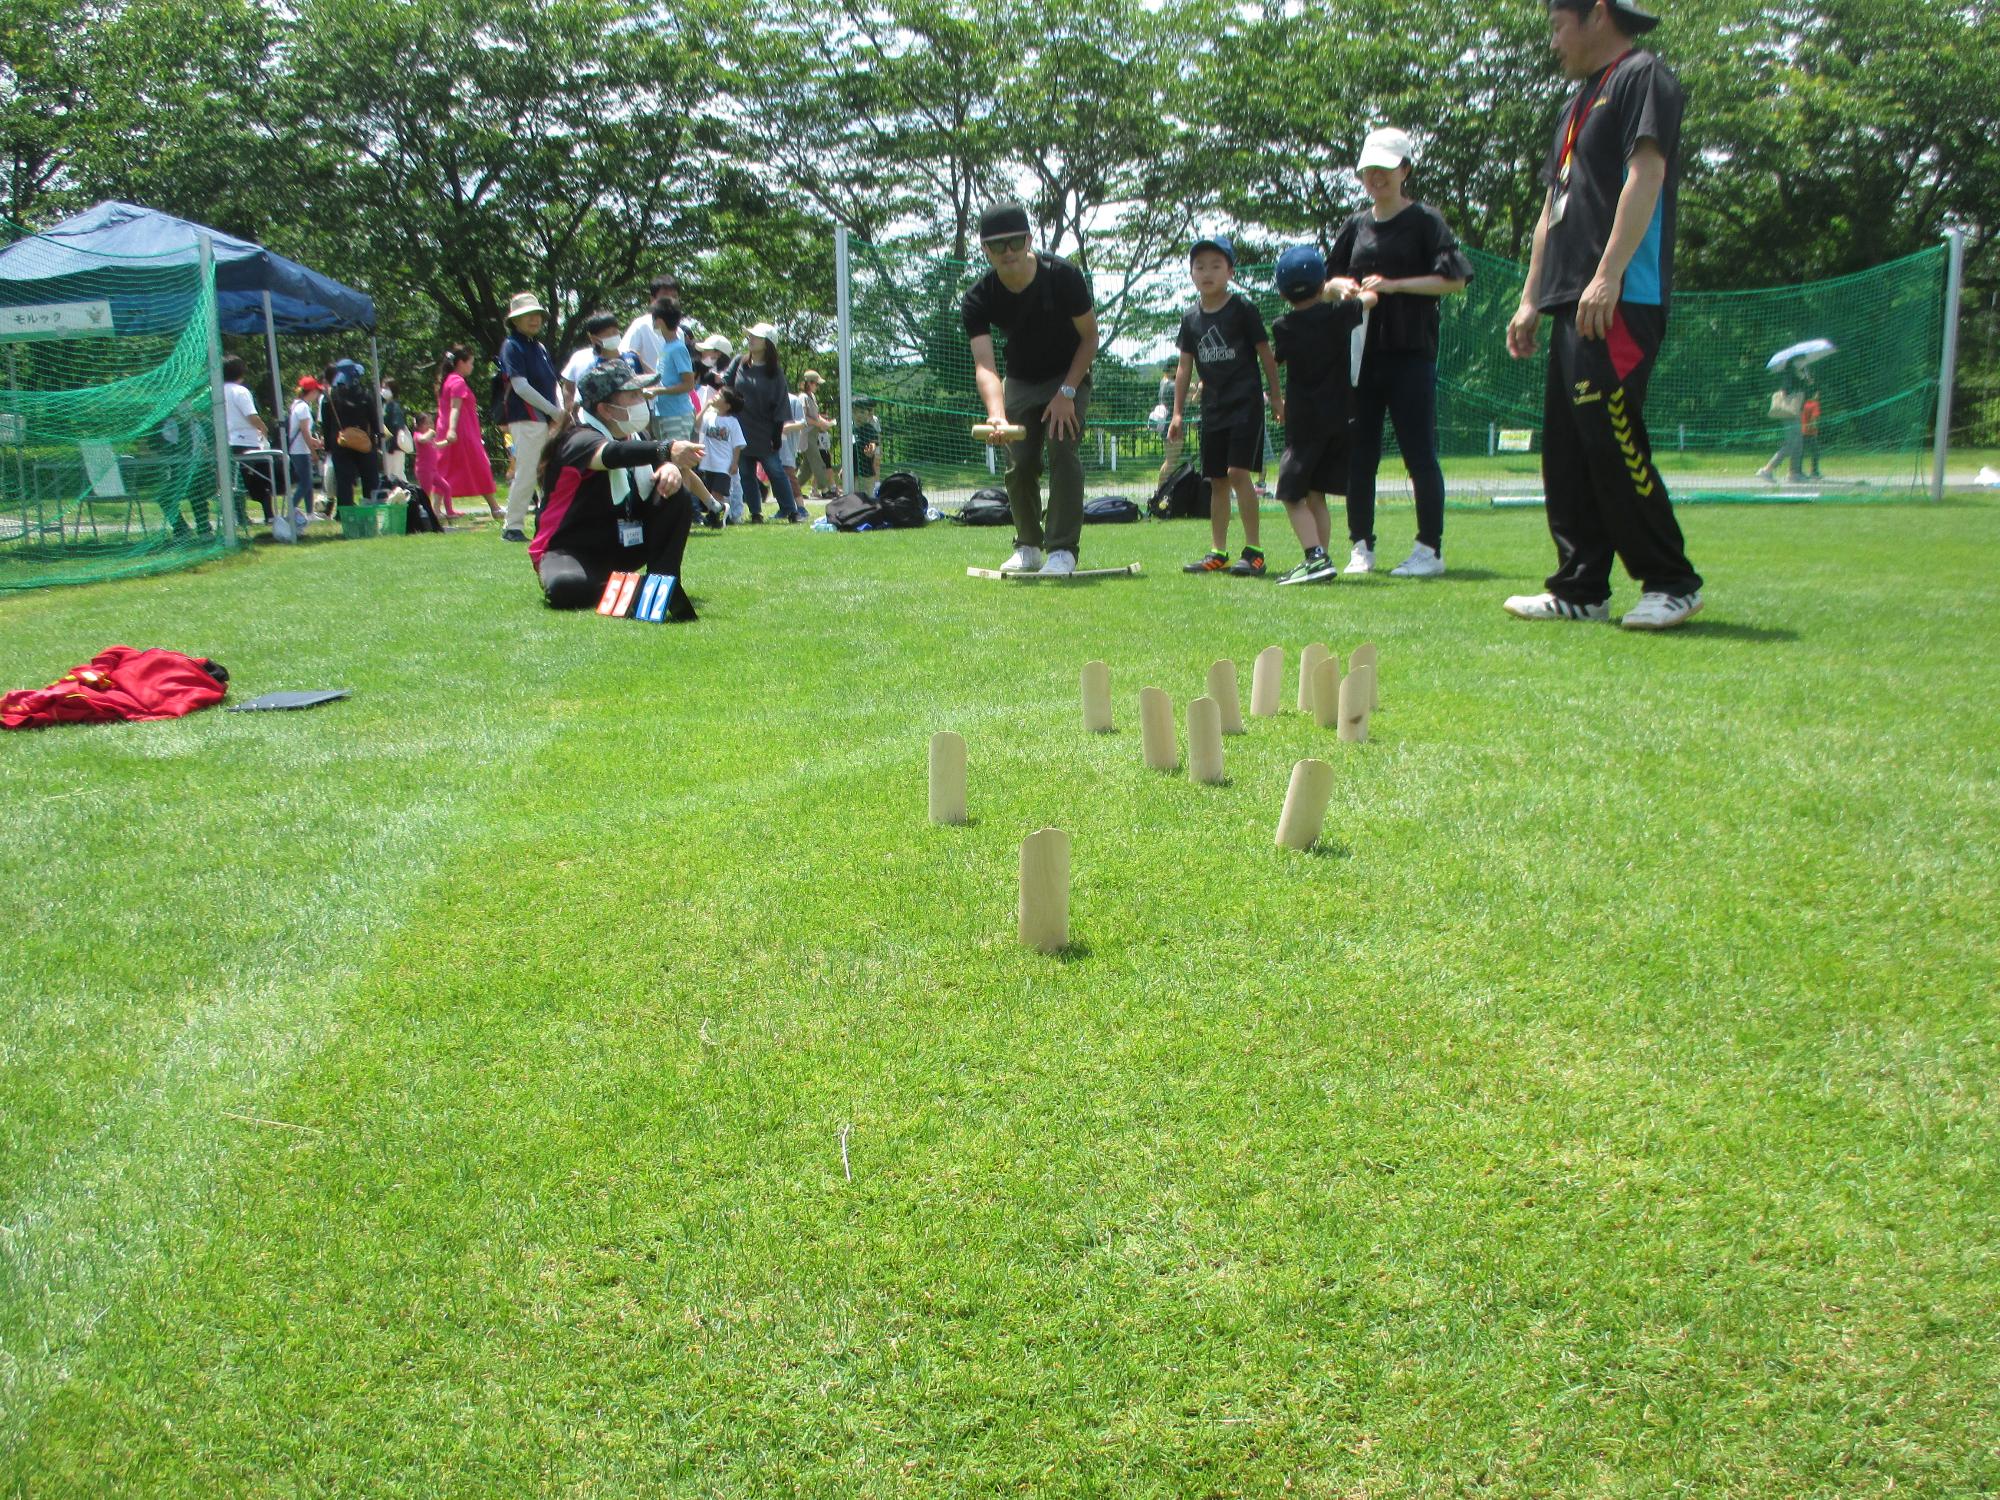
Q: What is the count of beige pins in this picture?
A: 12